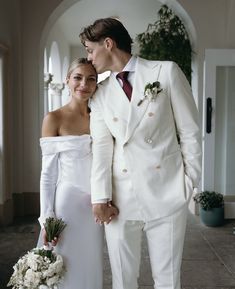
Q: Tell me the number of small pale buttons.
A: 5